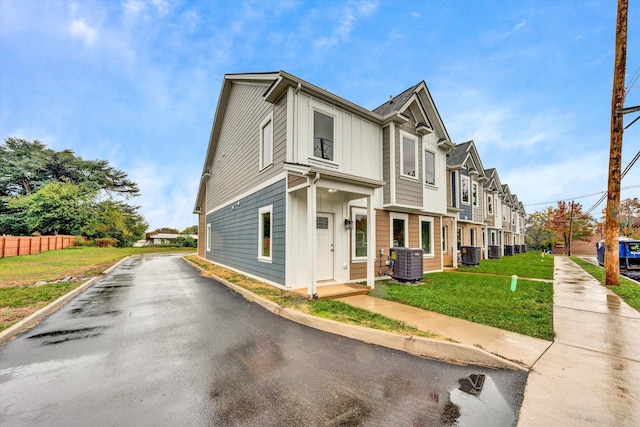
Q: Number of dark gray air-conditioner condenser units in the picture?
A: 6